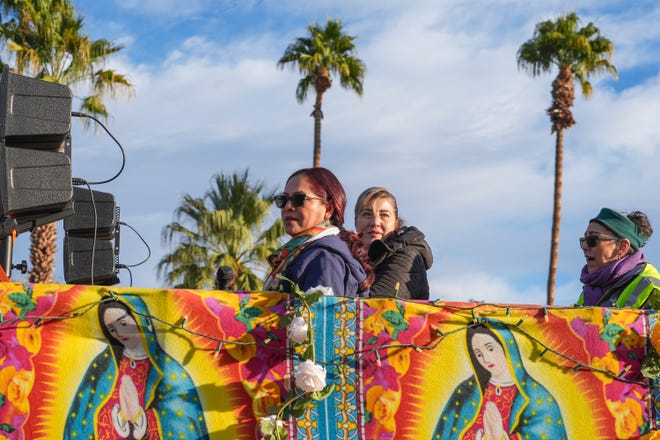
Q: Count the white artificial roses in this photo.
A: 4